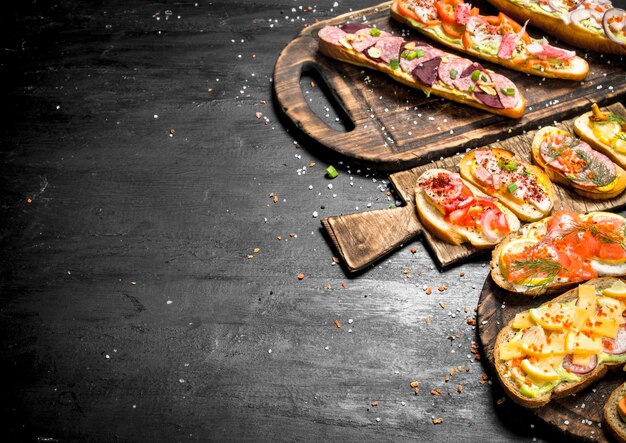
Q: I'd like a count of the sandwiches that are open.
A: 10